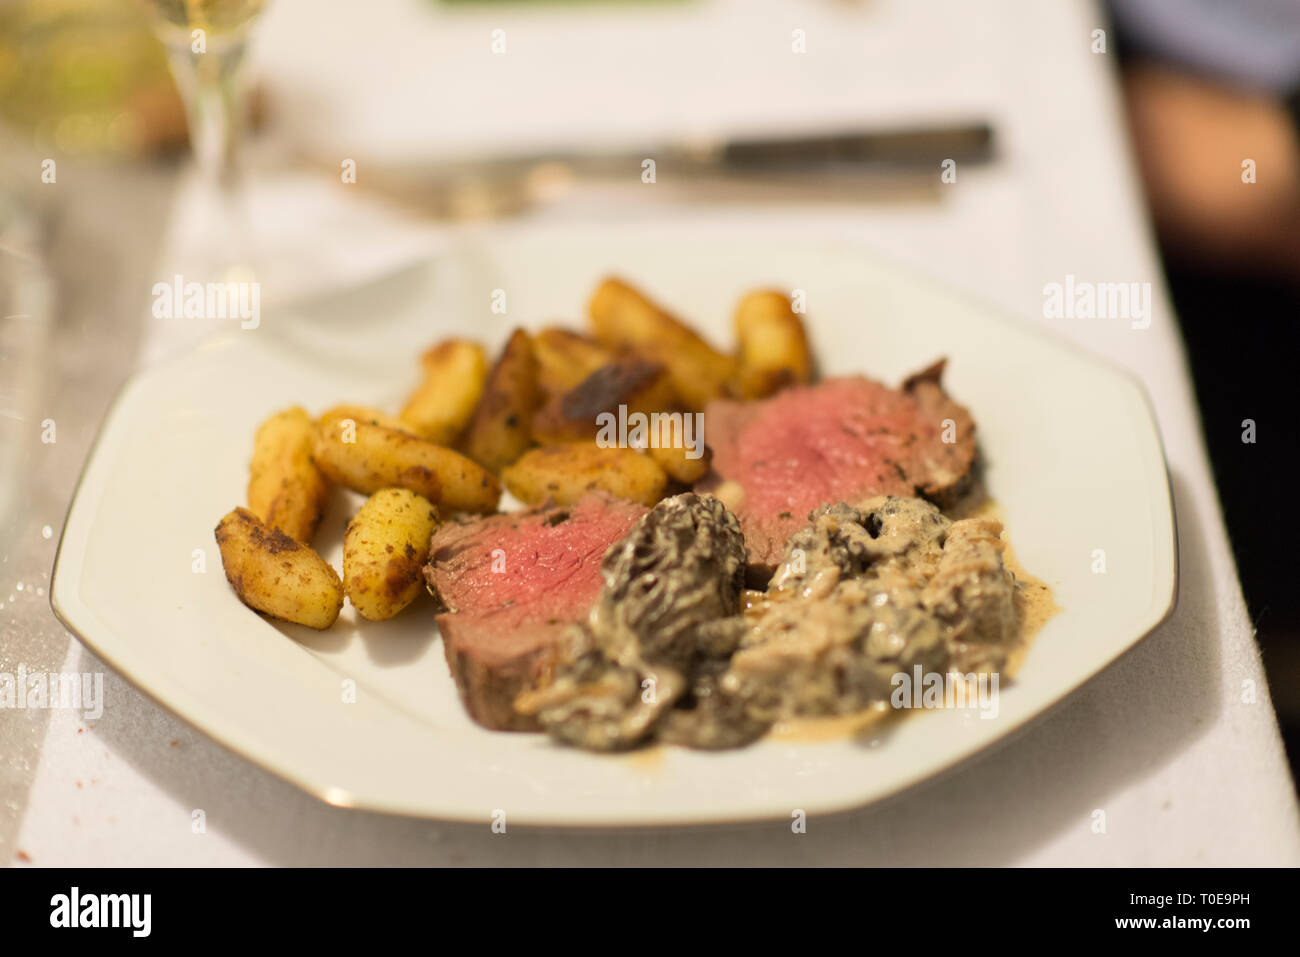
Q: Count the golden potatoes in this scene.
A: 13